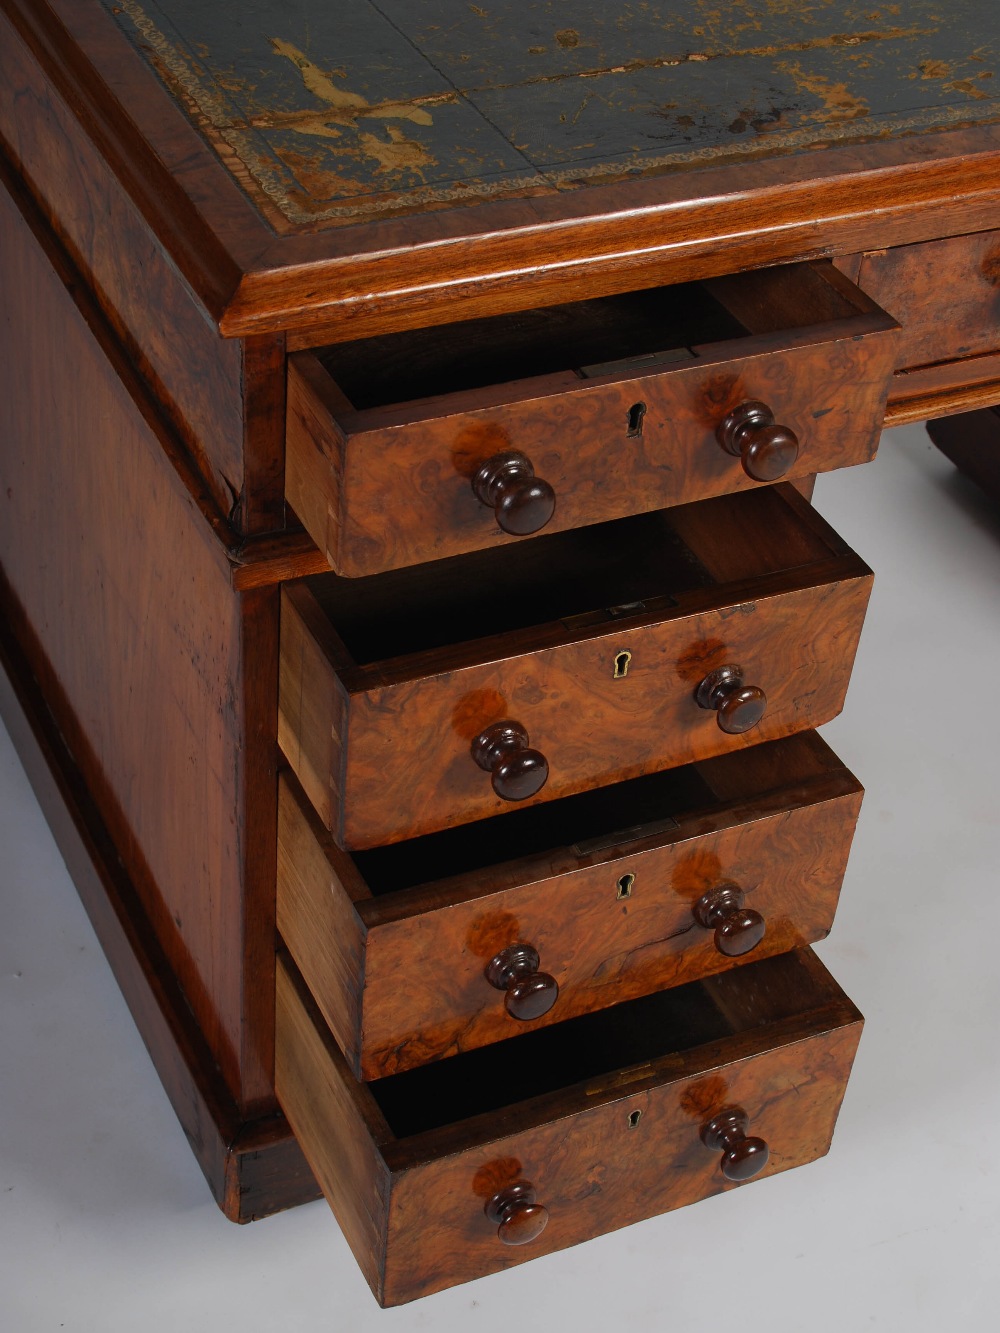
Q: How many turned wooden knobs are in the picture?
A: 8